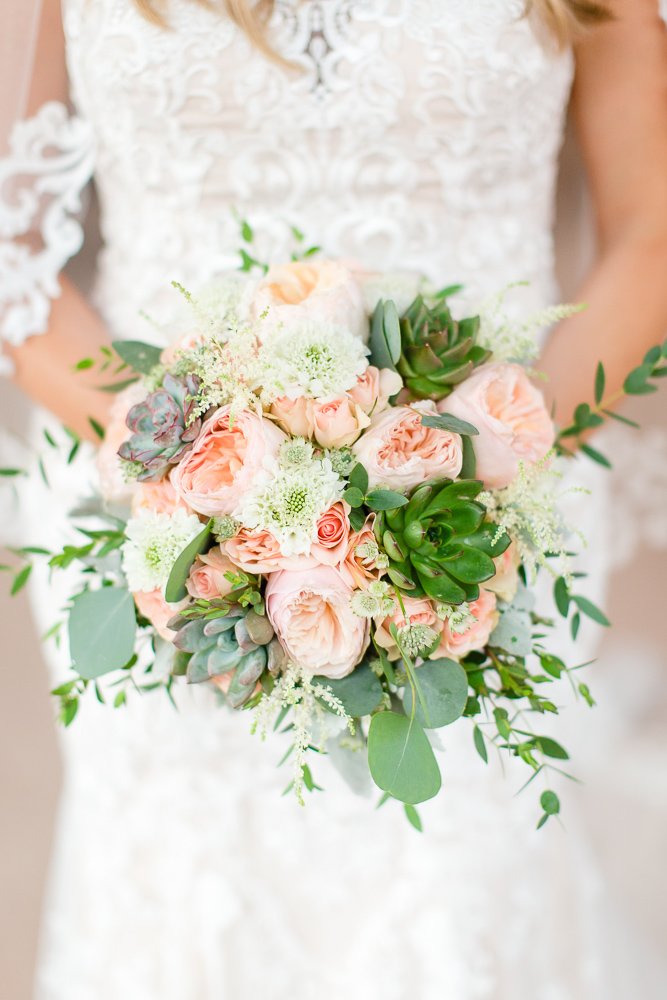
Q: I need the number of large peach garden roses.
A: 5